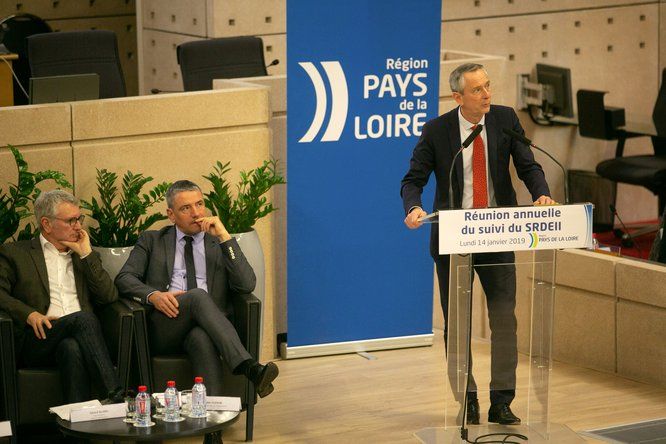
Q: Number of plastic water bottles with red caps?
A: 3